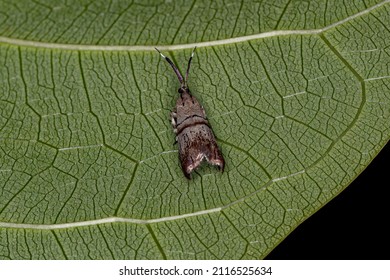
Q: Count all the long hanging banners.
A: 0